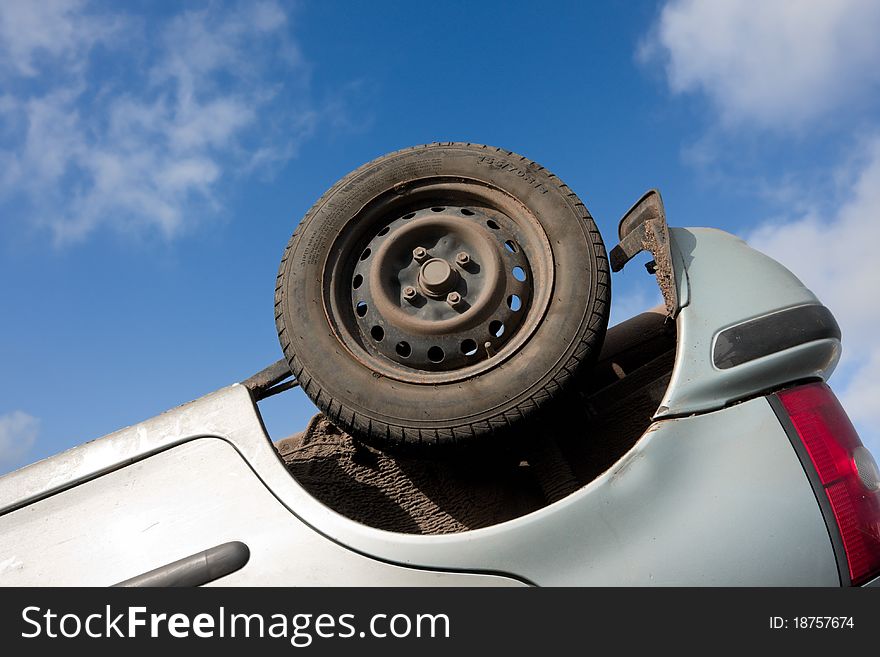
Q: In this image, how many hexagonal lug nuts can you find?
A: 4